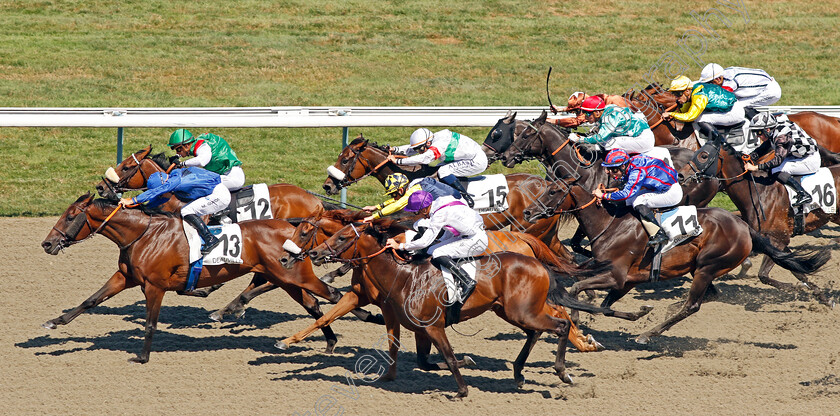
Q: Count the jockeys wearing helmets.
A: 11